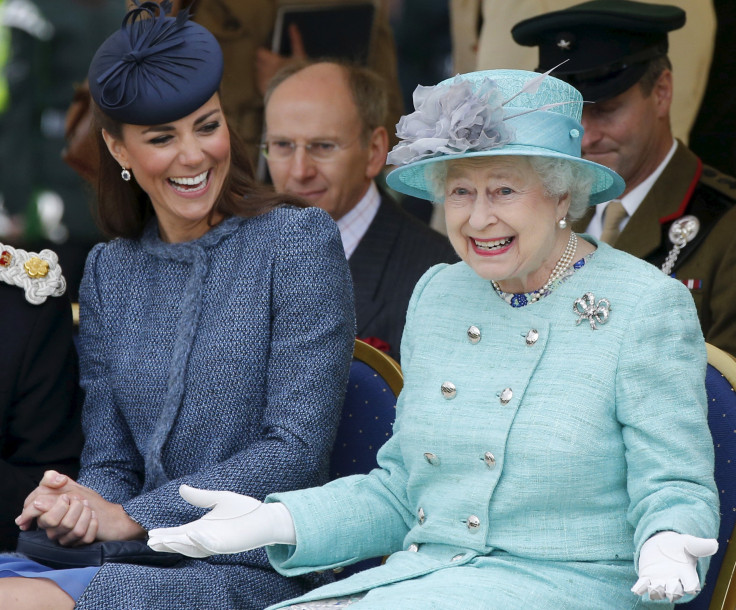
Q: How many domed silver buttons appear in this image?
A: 10